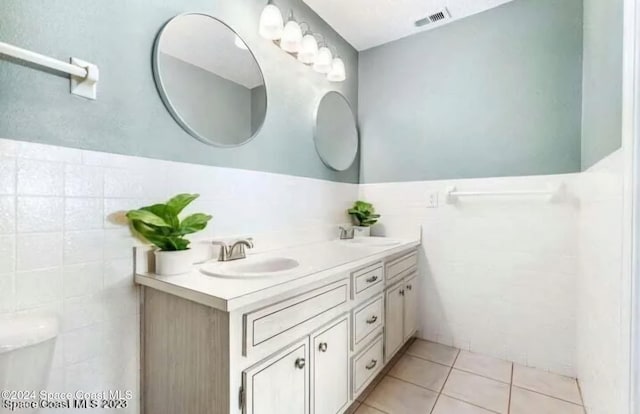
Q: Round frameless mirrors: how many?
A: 2